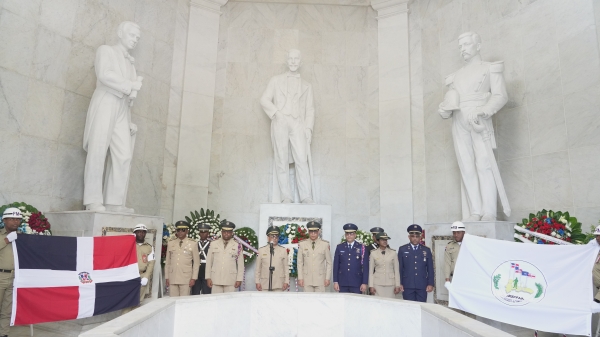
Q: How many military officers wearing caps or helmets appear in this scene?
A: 13